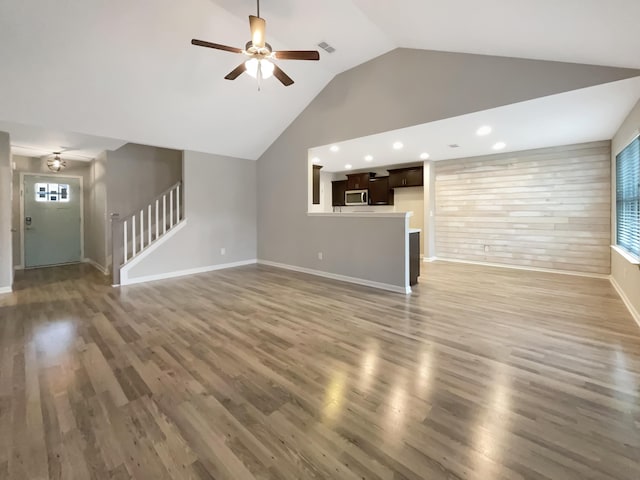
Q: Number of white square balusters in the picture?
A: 8